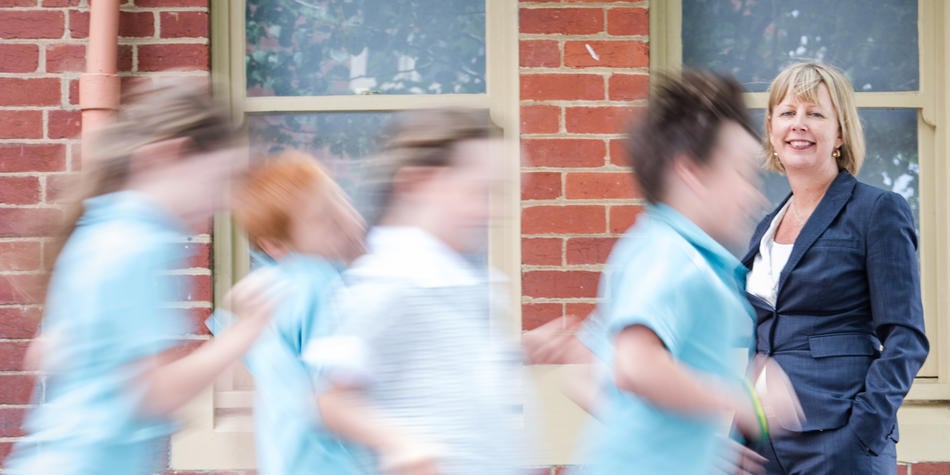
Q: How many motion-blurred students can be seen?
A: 4